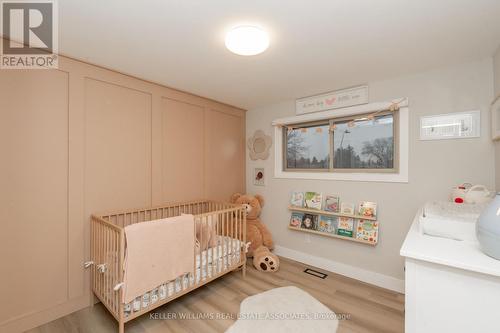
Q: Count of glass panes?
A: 2